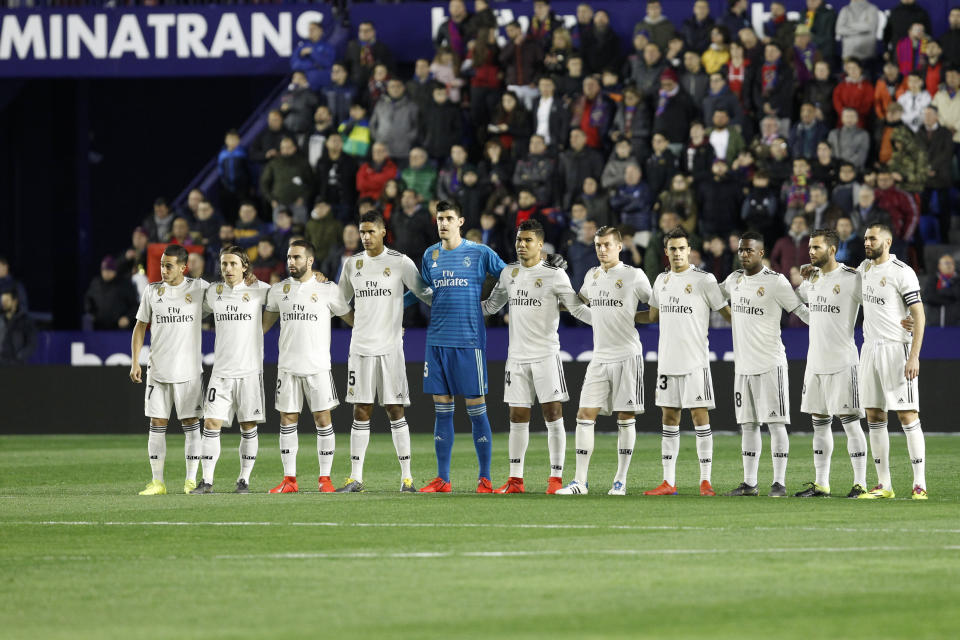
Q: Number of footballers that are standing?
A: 11